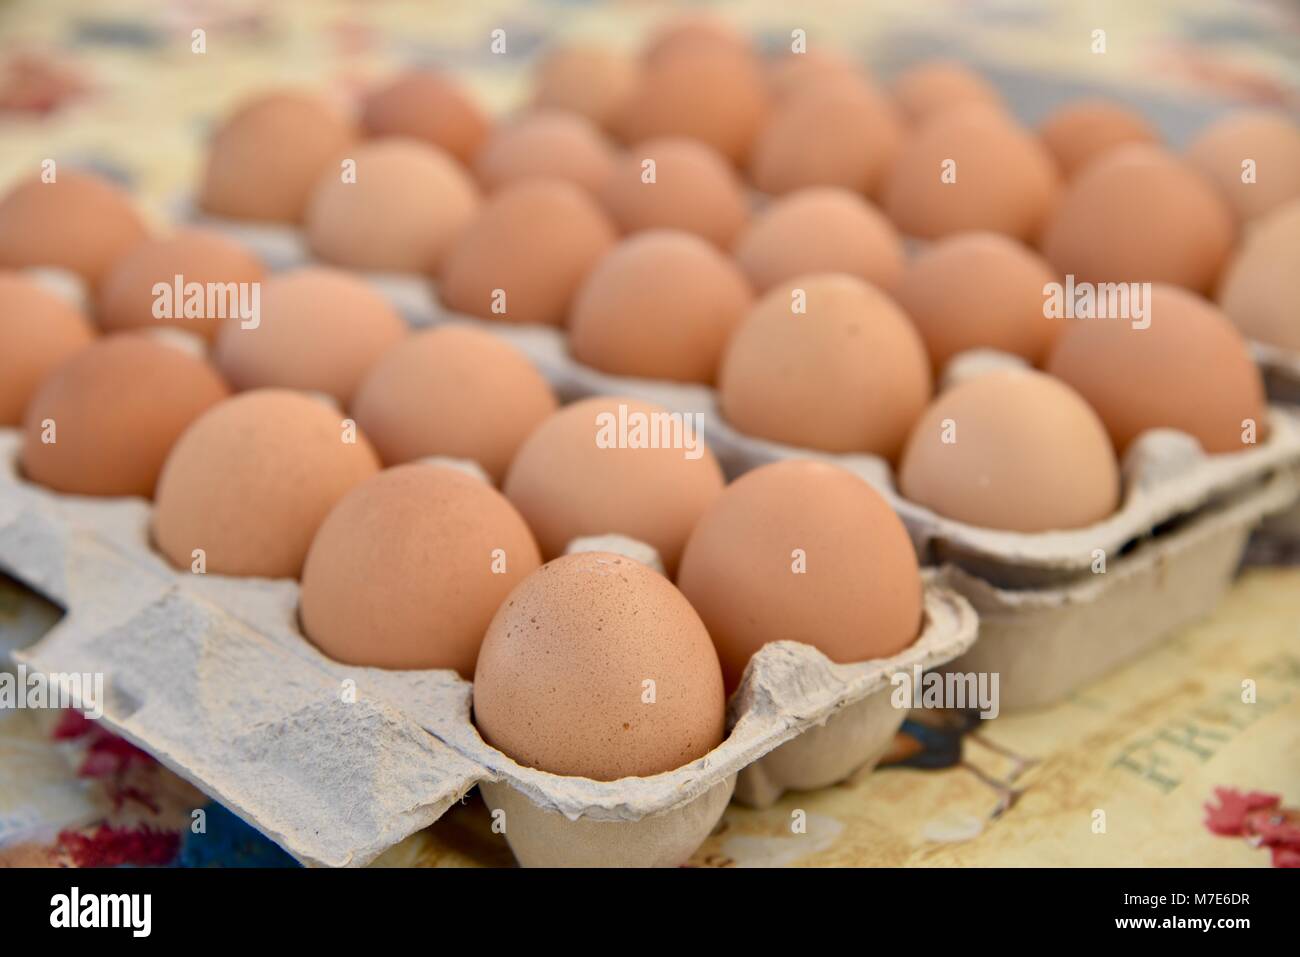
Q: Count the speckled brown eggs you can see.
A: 1